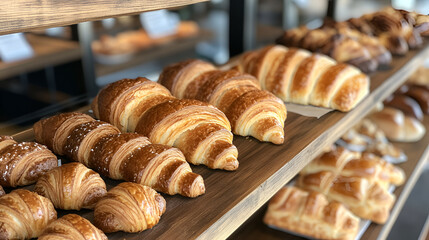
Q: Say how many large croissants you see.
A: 4